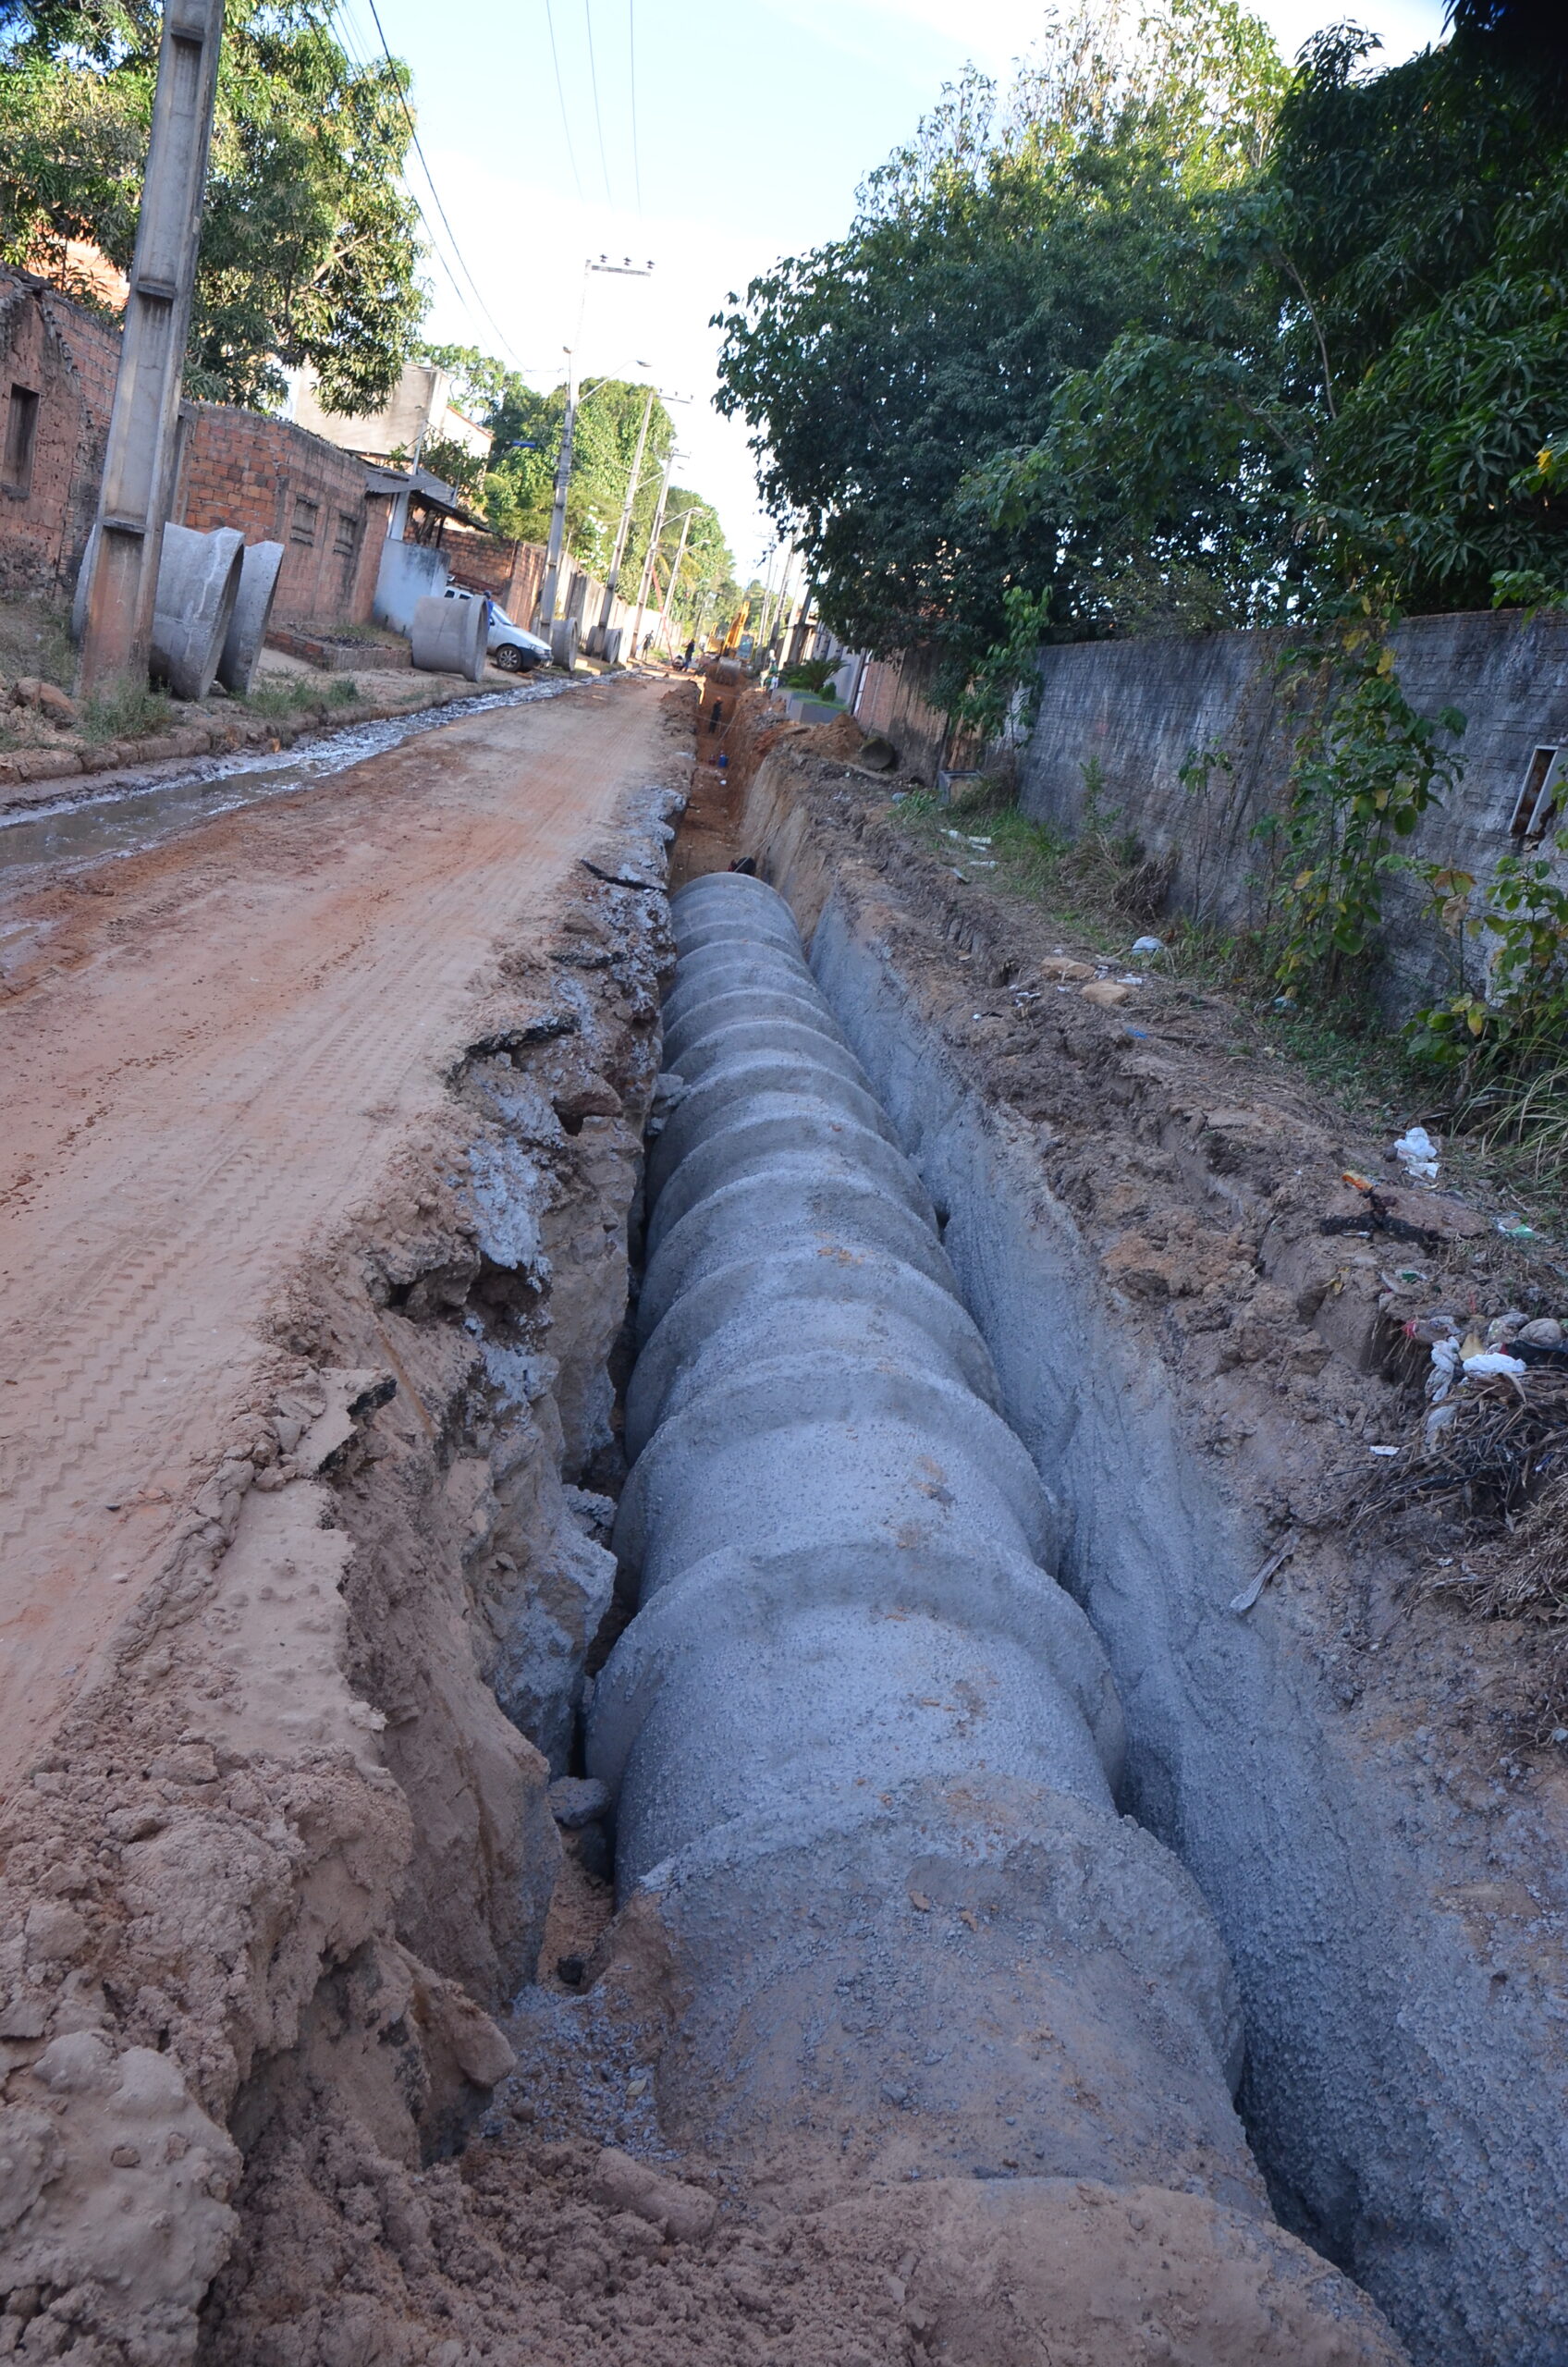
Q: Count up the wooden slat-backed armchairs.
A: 0